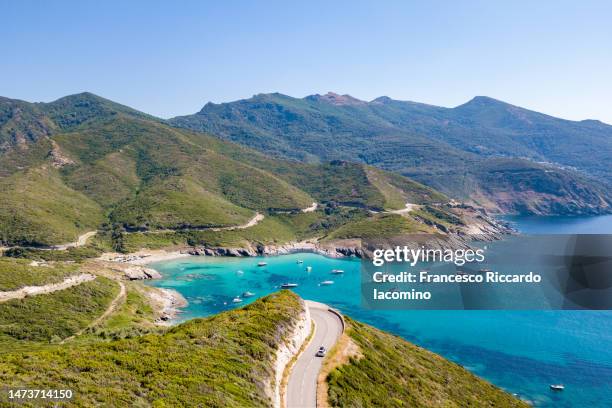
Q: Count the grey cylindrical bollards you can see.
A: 0